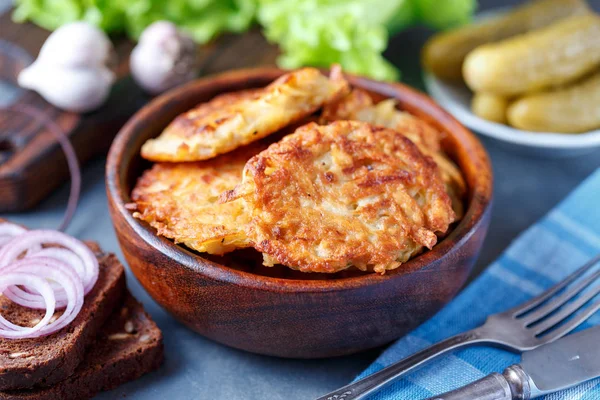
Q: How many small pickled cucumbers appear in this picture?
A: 4